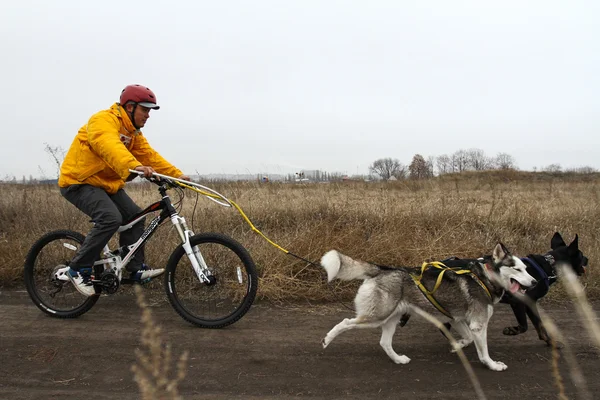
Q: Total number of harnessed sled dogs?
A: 2